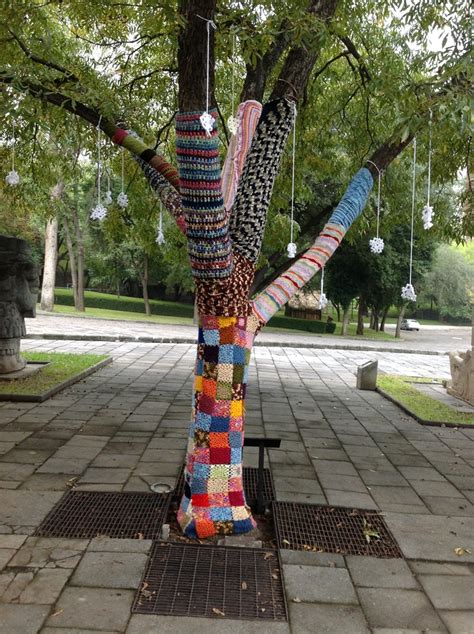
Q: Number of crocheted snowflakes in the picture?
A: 12